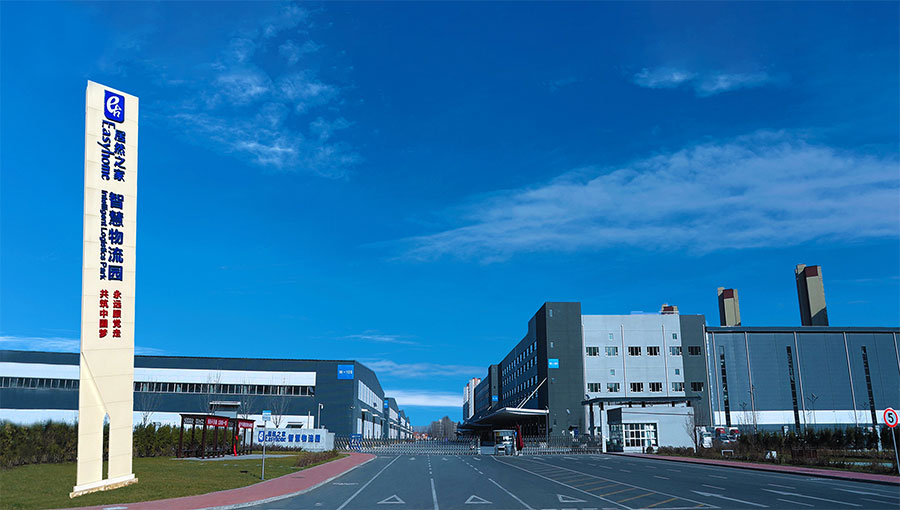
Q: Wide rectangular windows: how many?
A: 12